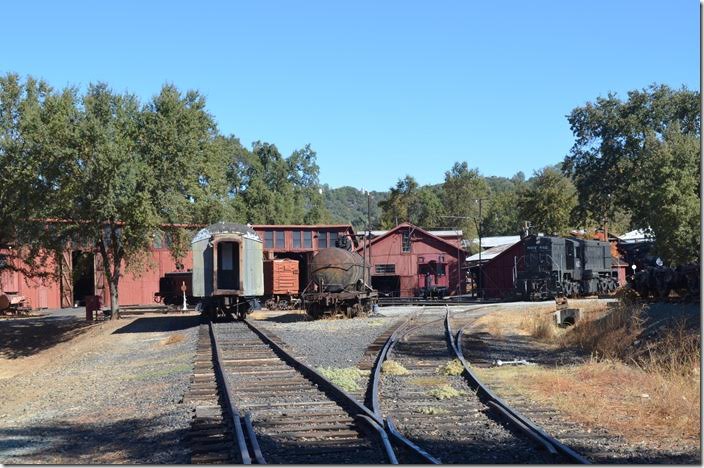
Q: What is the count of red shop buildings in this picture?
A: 3